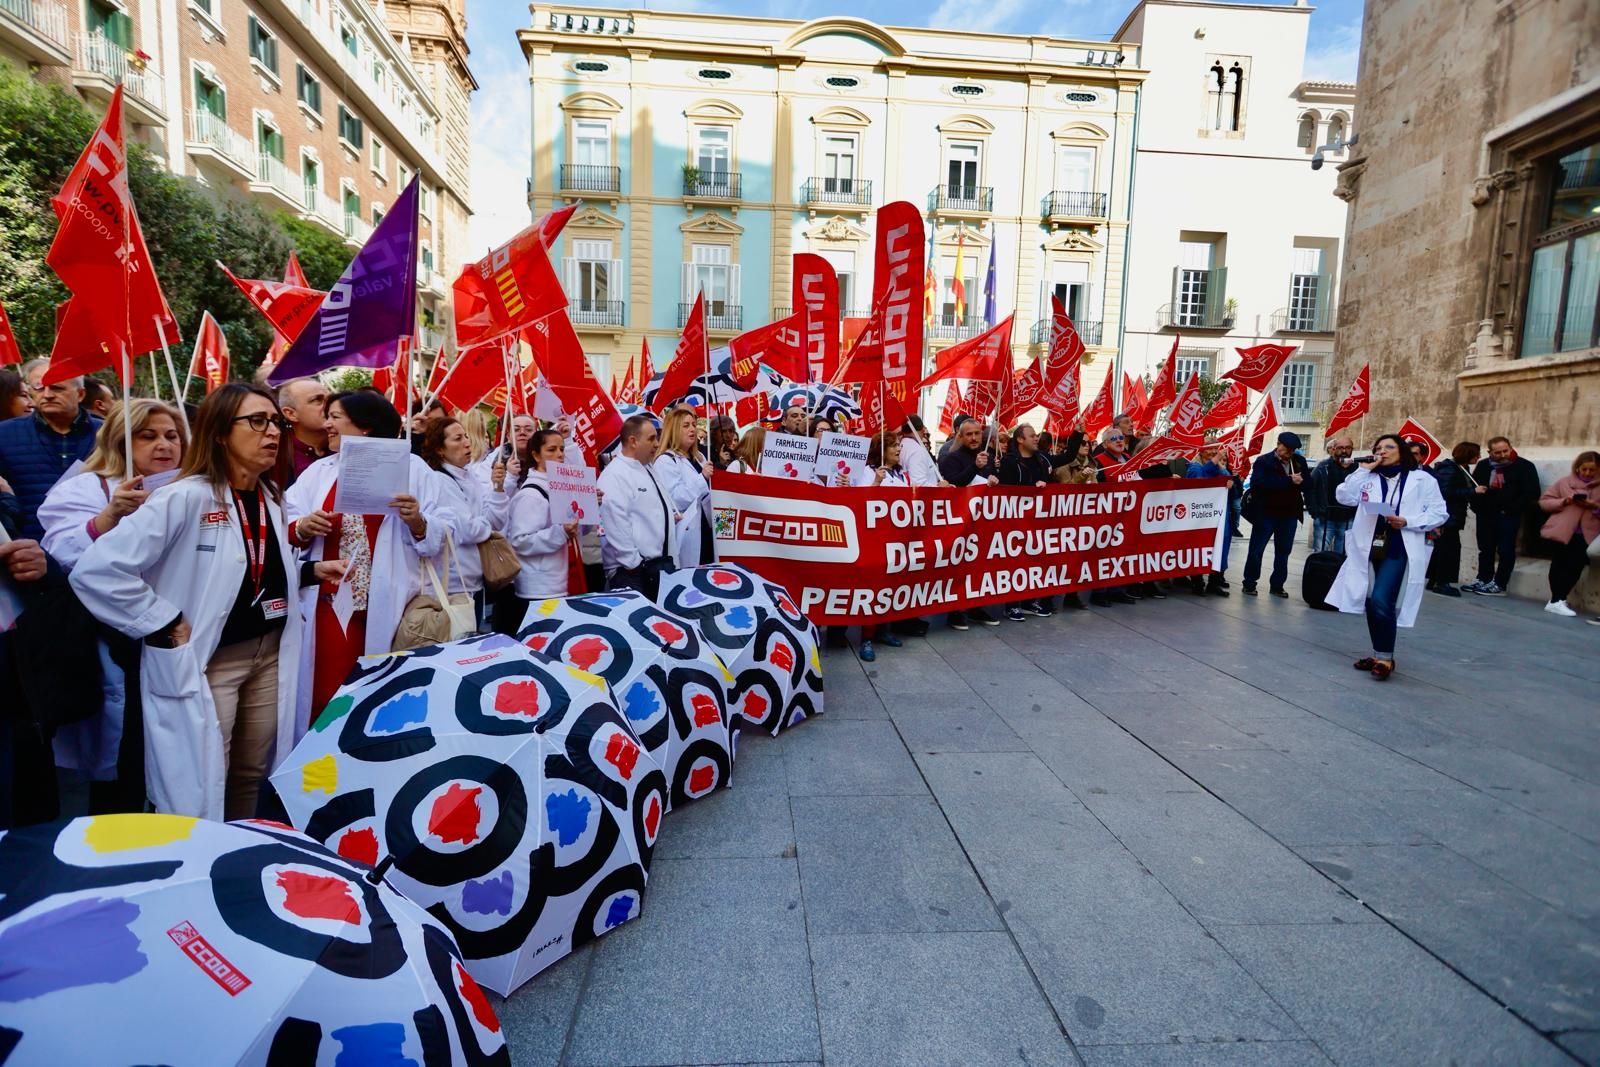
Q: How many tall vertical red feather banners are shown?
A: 2